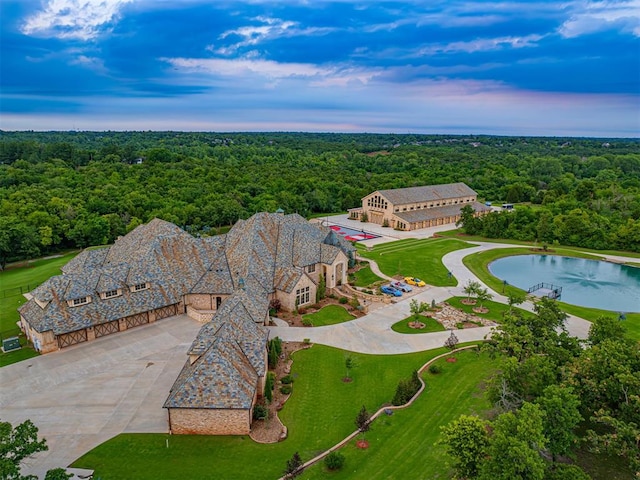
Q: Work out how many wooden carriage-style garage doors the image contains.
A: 4